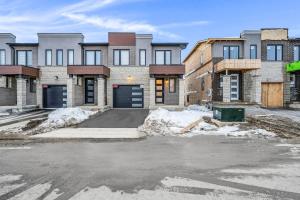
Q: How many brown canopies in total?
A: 3